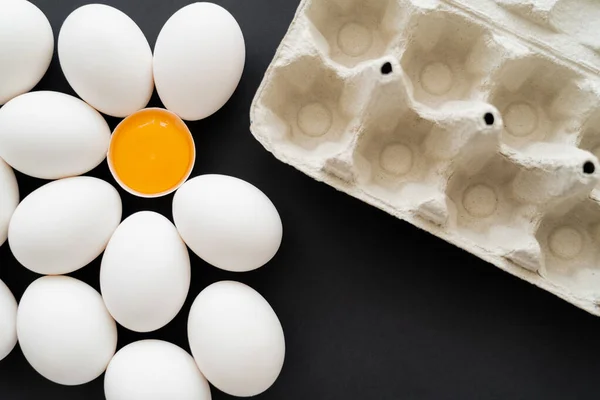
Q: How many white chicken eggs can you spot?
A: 12